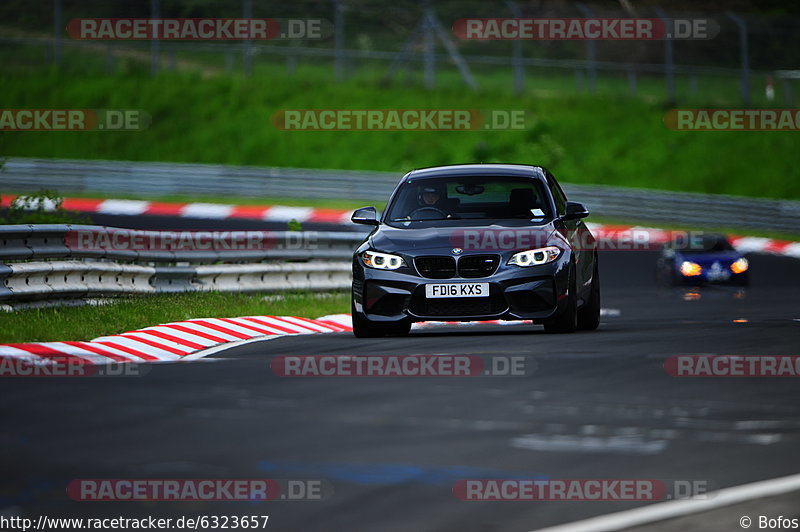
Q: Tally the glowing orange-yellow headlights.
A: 2